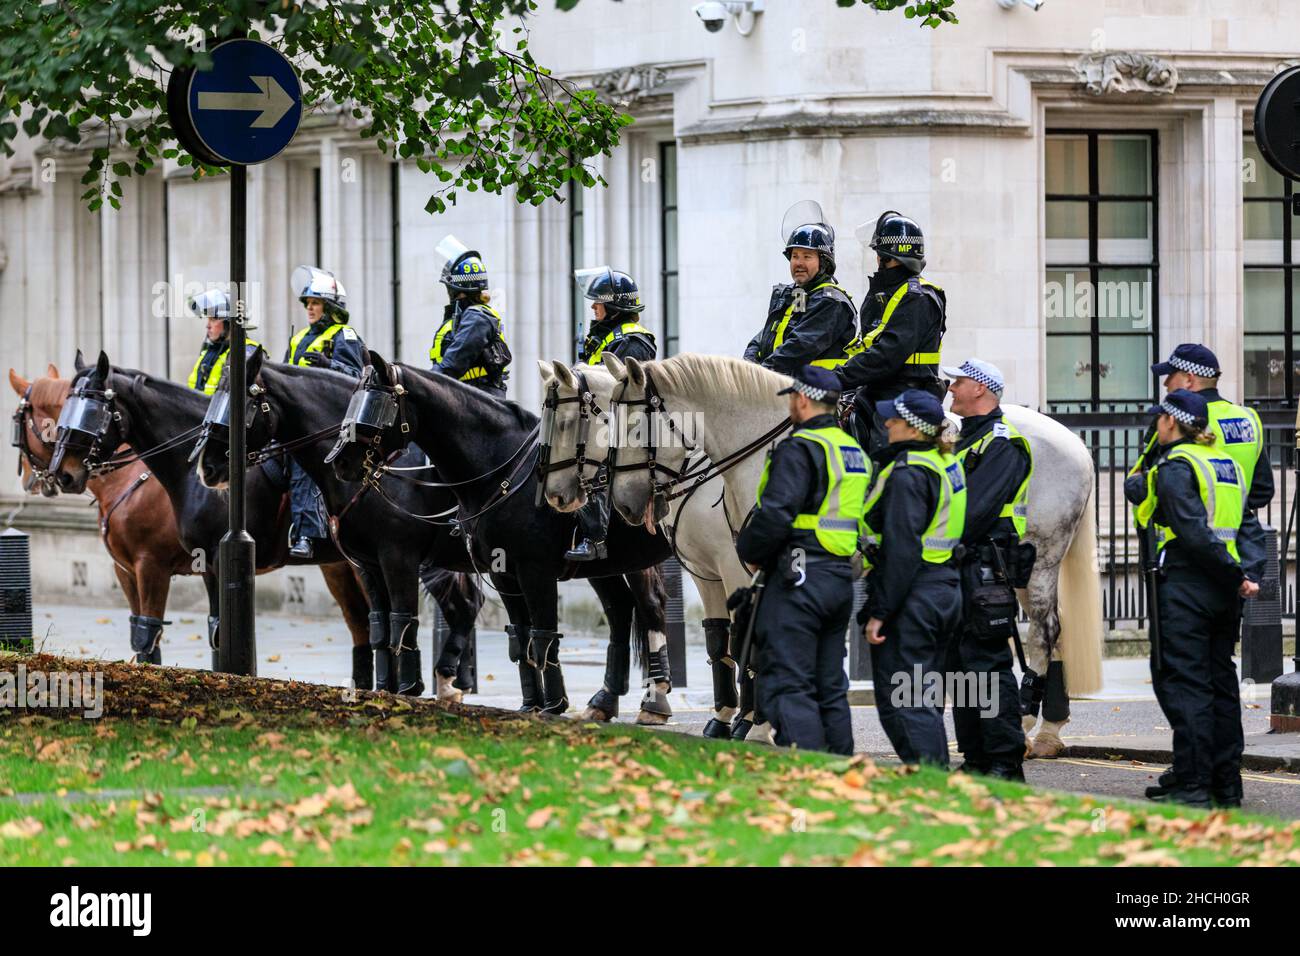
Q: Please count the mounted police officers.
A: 6